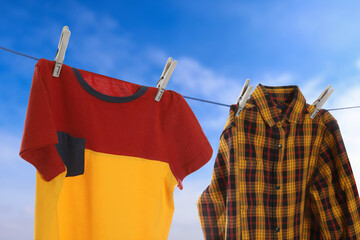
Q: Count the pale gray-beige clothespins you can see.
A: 4